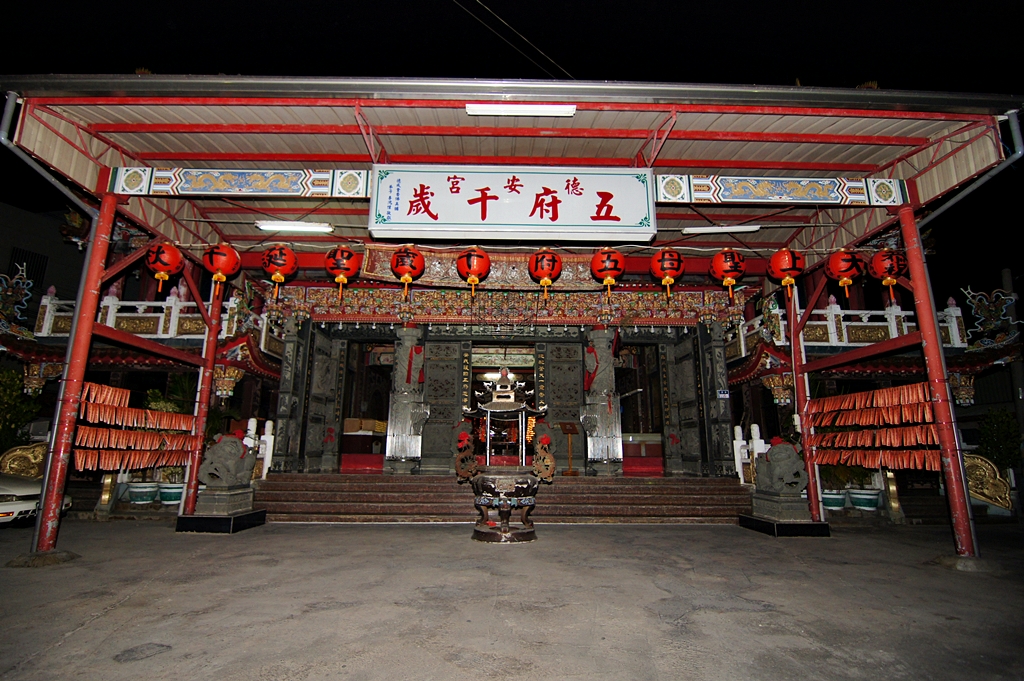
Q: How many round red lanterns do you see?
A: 13